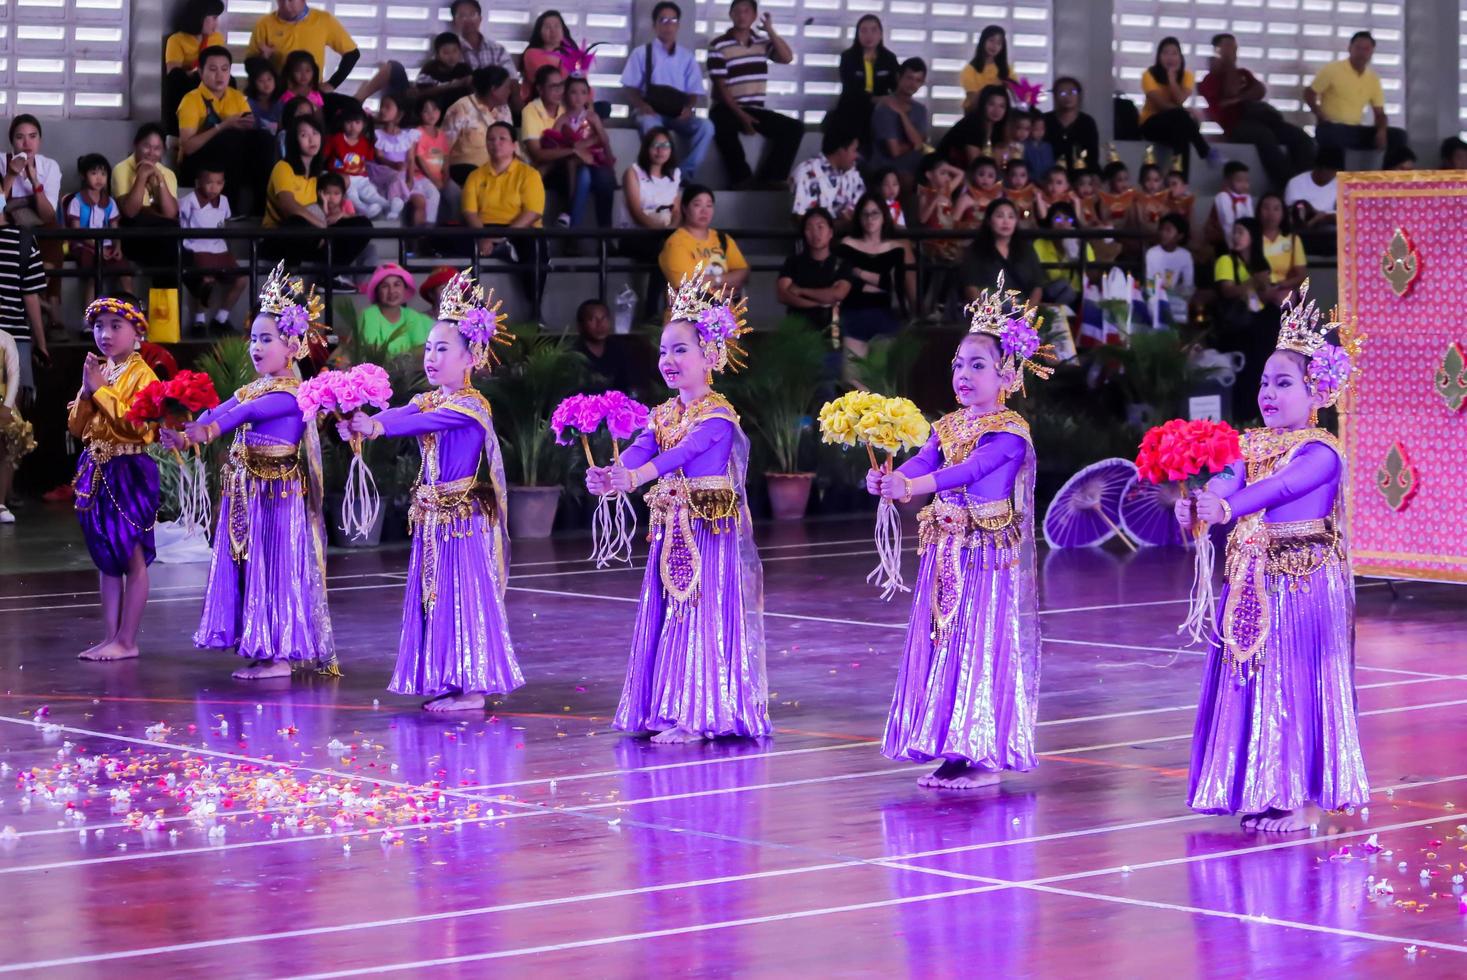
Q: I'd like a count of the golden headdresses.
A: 5